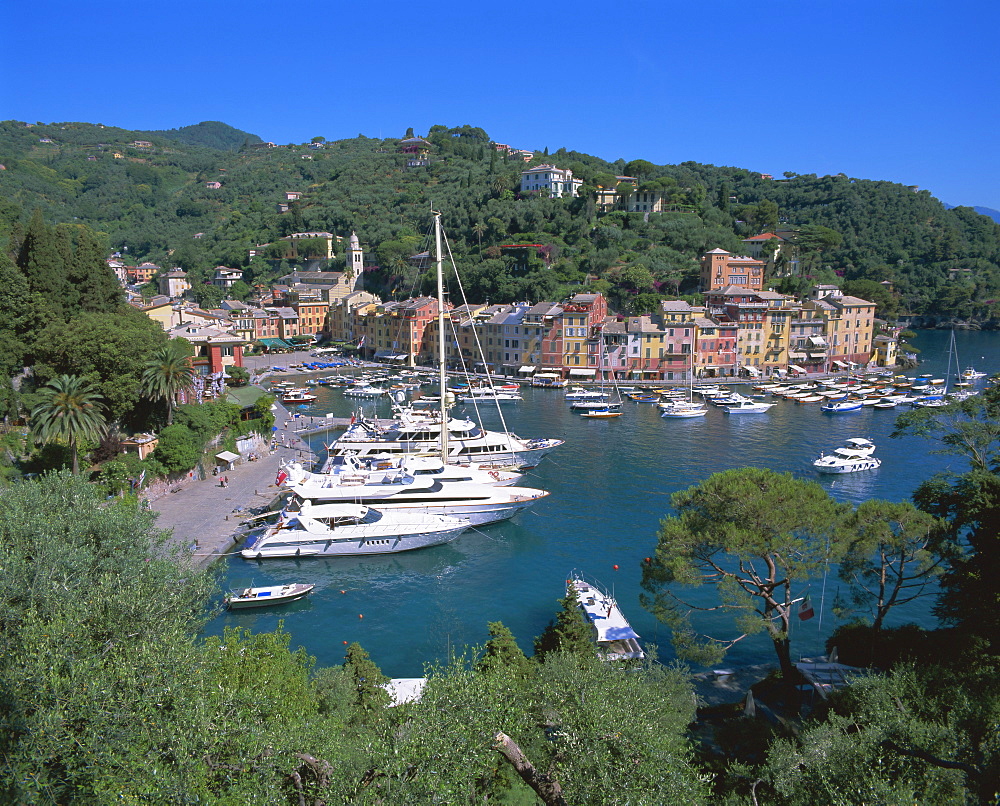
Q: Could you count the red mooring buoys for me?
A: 6